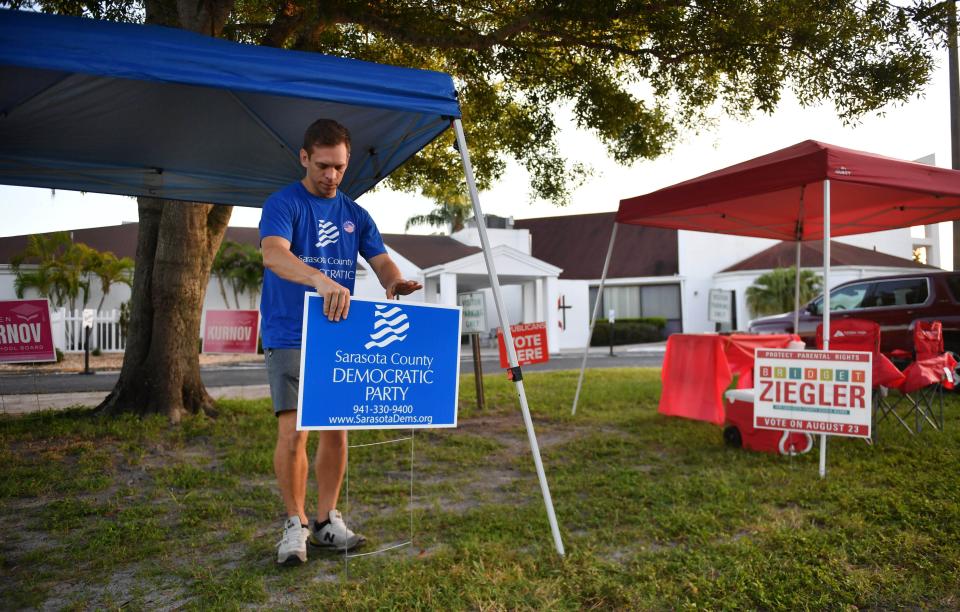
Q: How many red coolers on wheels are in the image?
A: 1